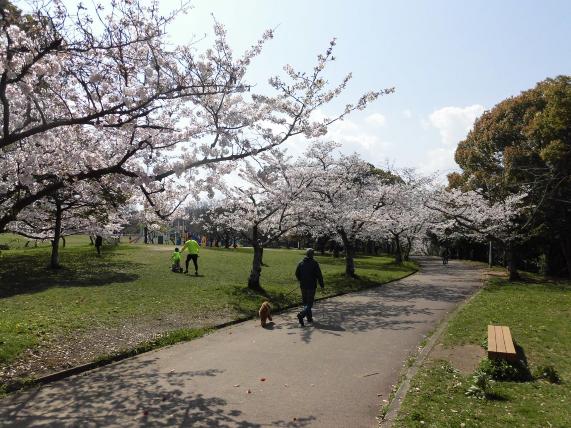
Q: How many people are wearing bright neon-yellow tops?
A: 2